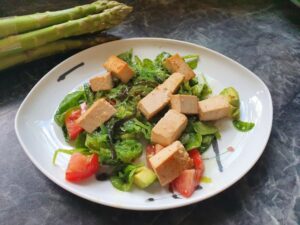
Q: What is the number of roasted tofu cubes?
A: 10